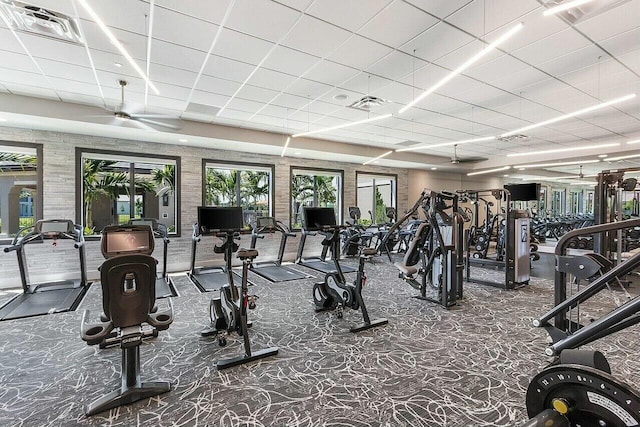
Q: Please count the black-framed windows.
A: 5